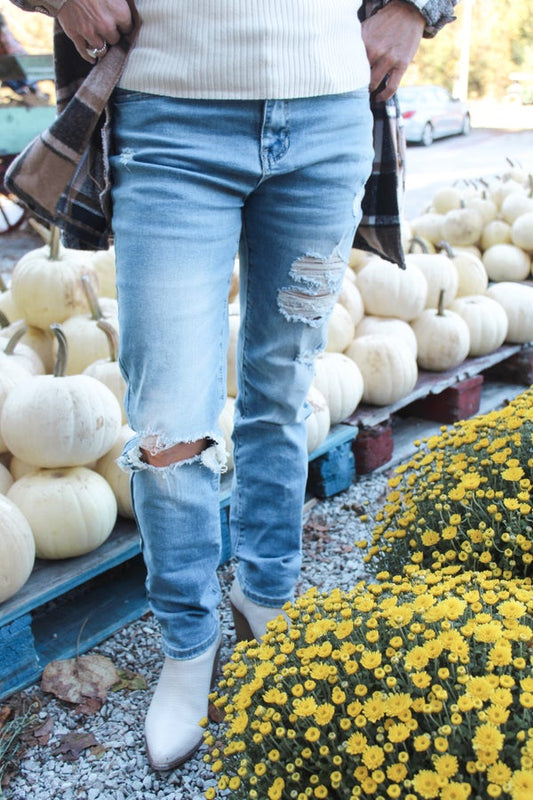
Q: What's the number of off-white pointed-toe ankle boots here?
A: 2